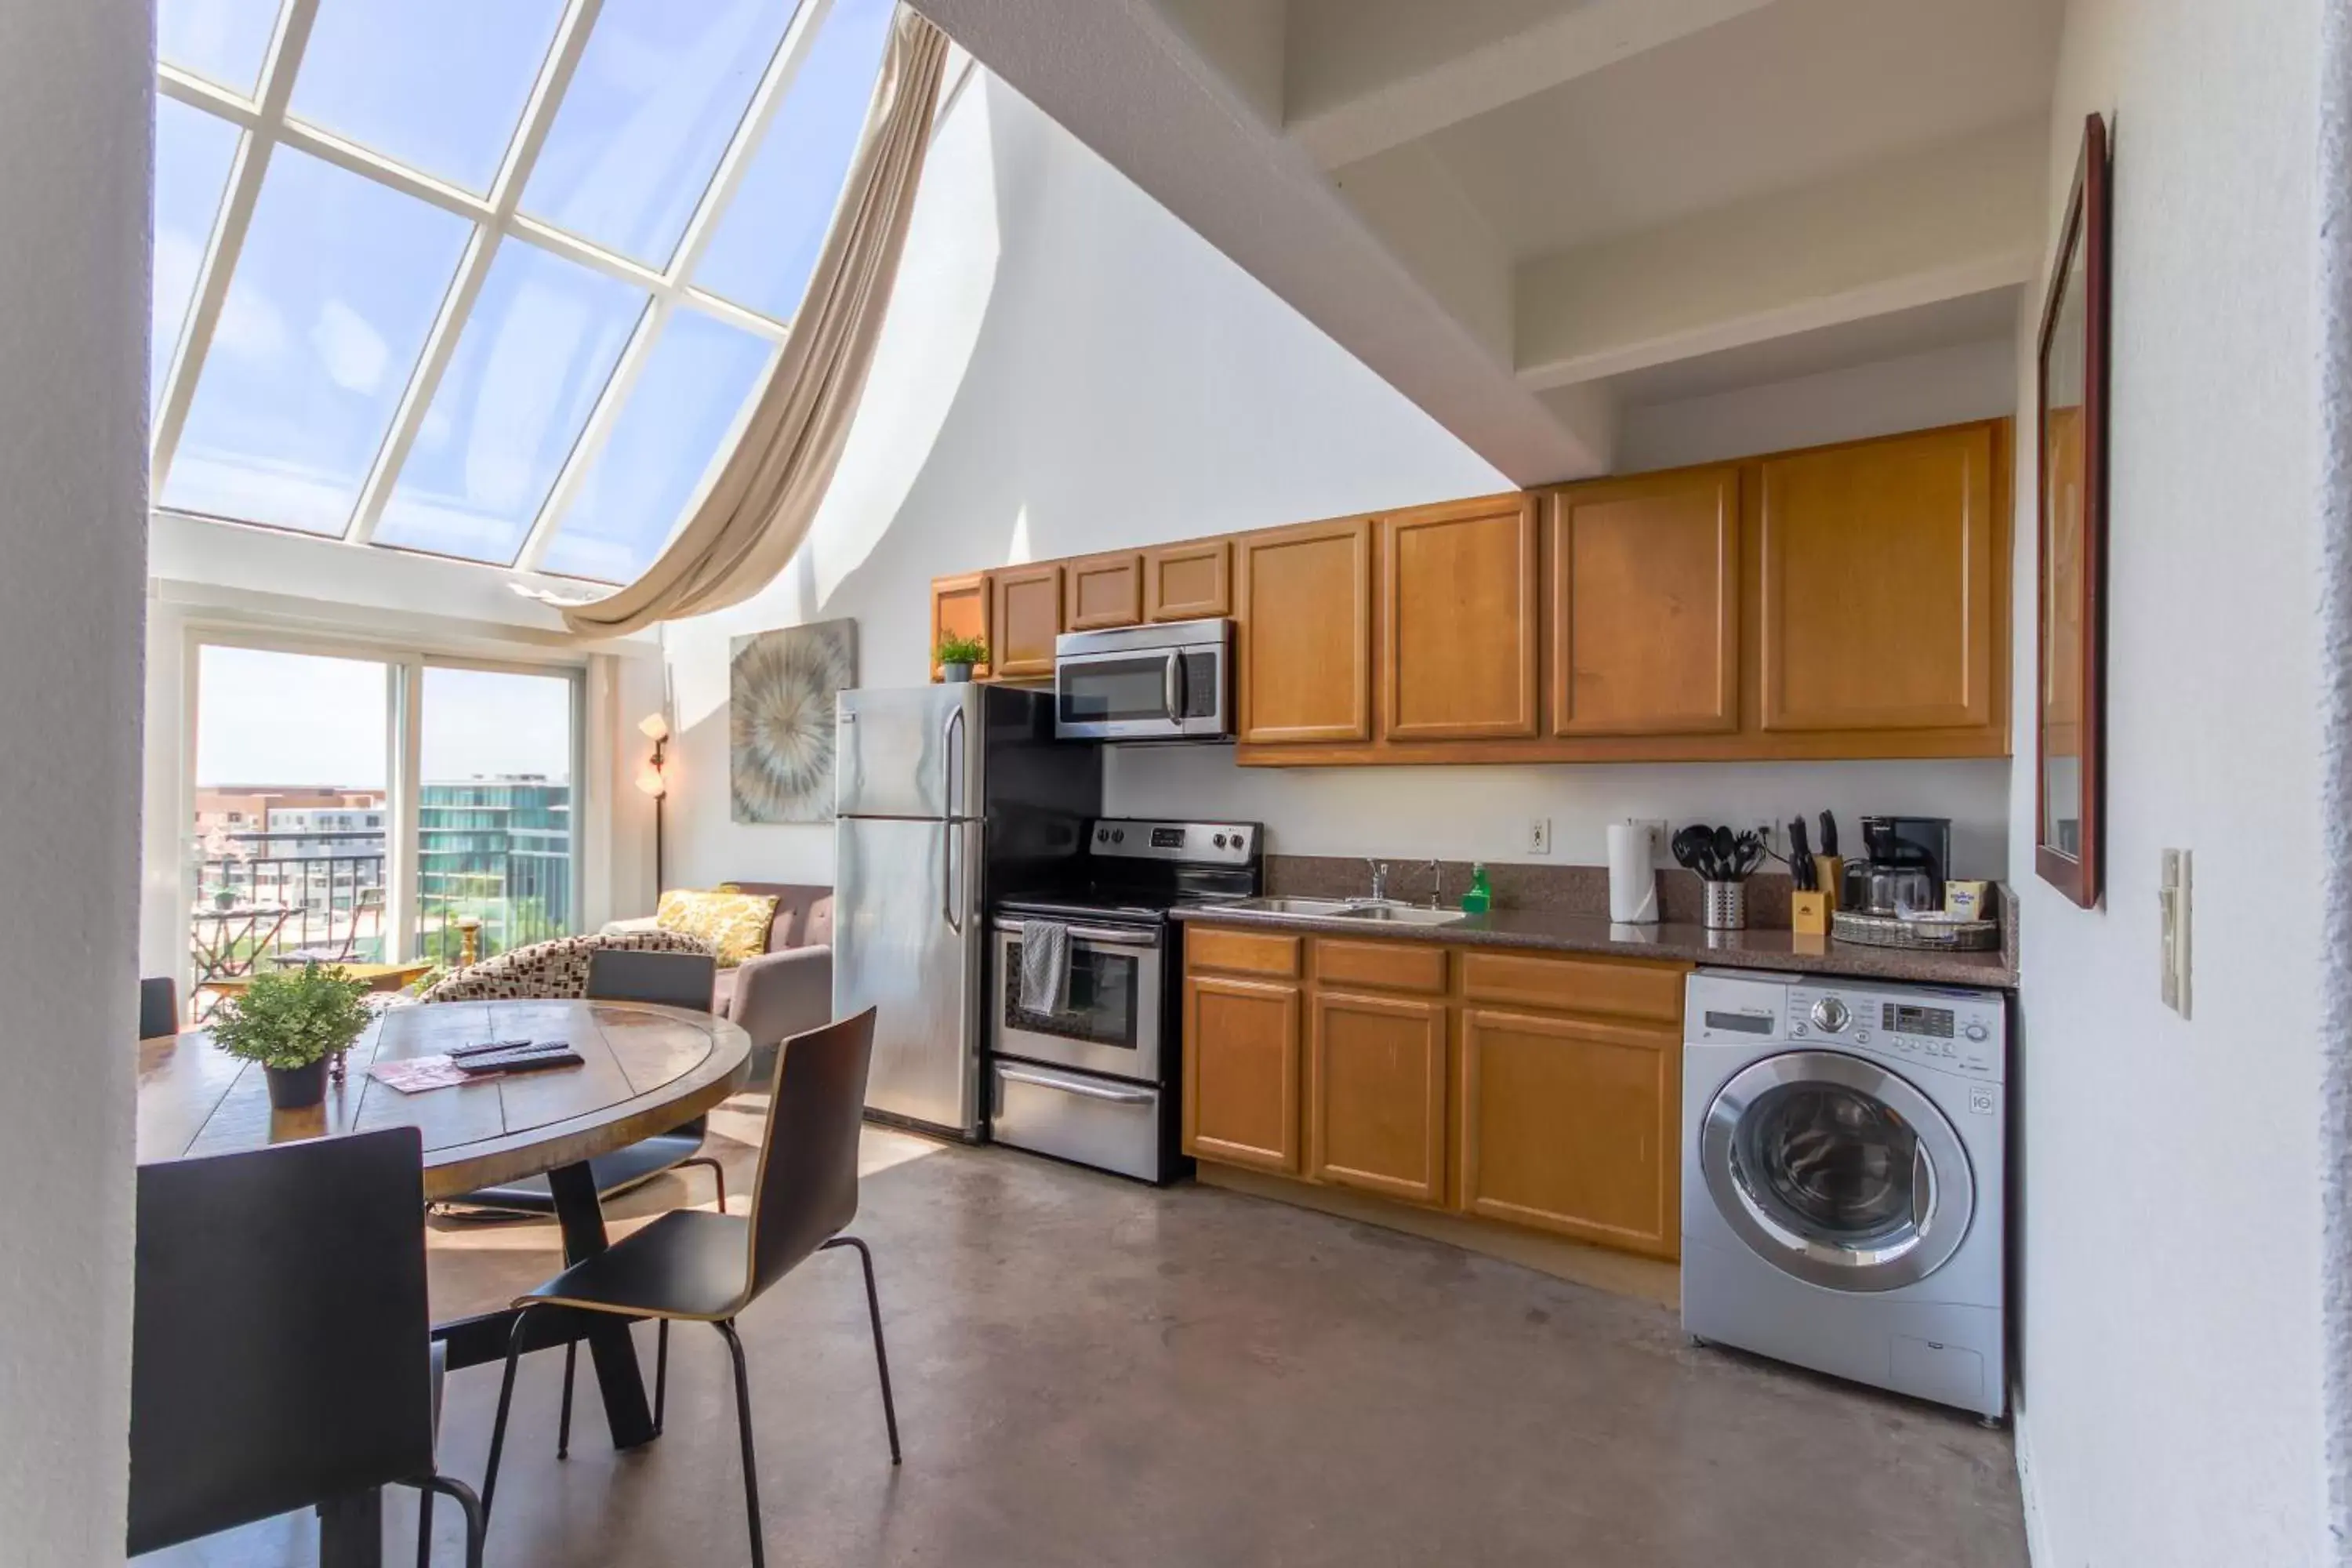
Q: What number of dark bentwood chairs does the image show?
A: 4